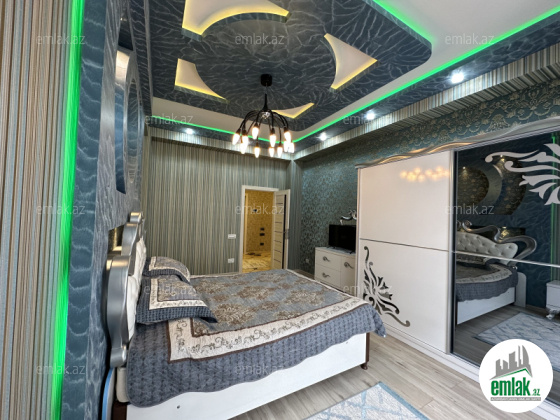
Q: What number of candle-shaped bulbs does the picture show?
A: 11